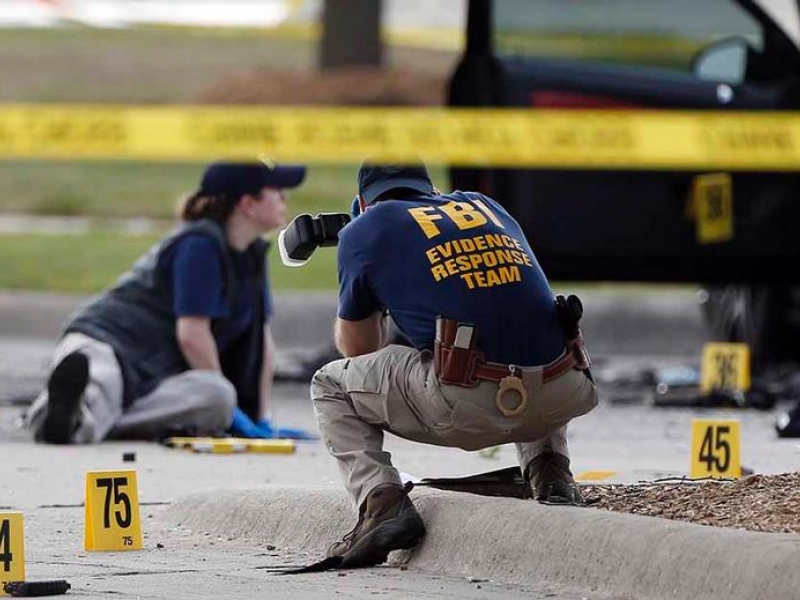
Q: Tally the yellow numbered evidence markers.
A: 5